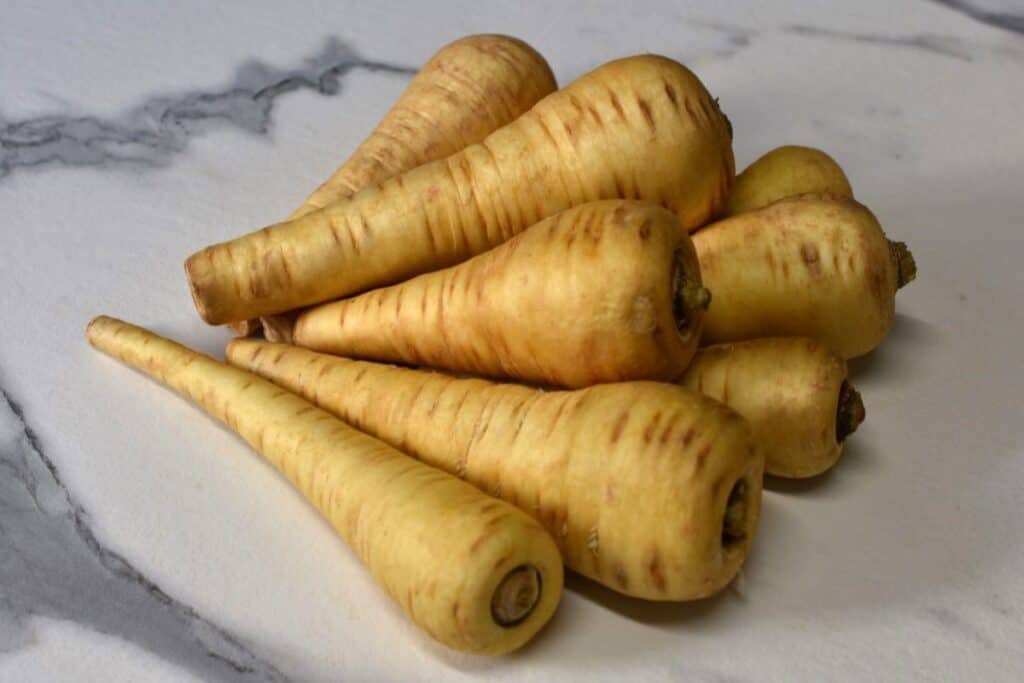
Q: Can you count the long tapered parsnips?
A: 8